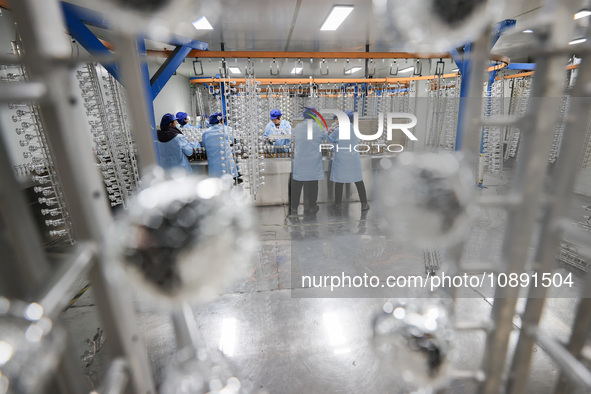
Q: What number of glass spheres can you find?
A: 7